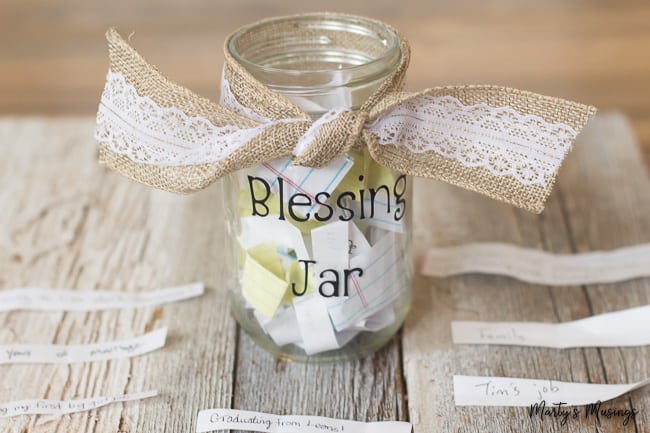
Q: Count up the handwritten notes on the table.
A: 7